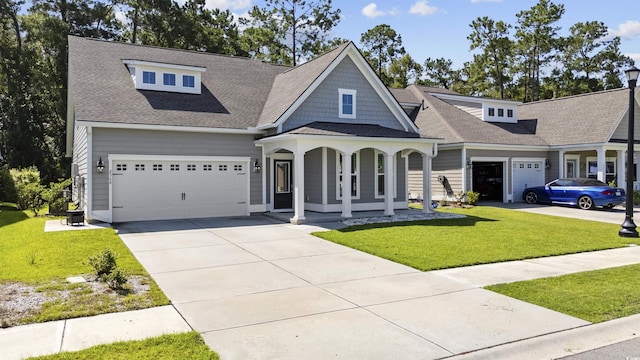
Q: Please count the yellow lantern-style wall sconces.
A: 0